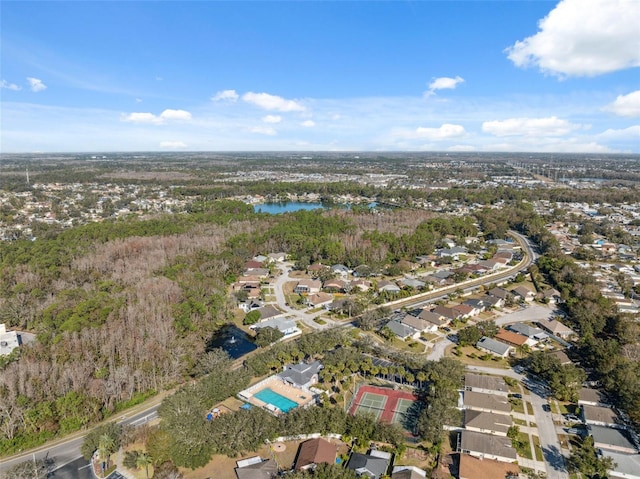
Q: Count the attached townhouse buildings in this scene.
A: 0